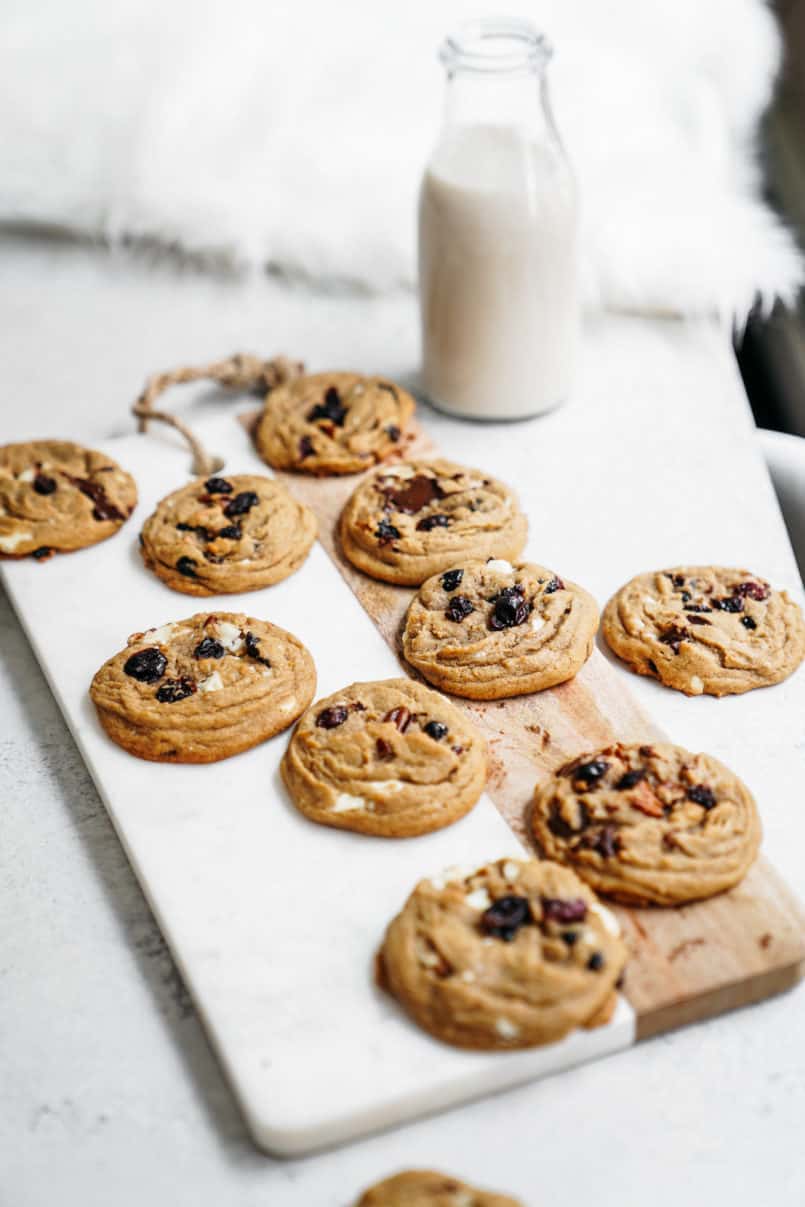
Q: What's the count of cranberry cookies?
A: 11